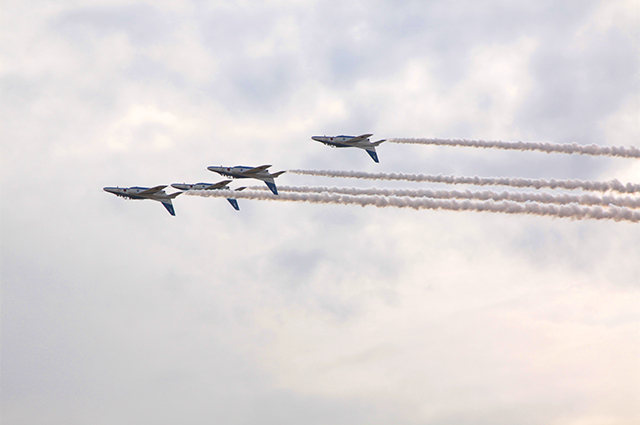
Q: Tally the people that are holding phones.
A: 0